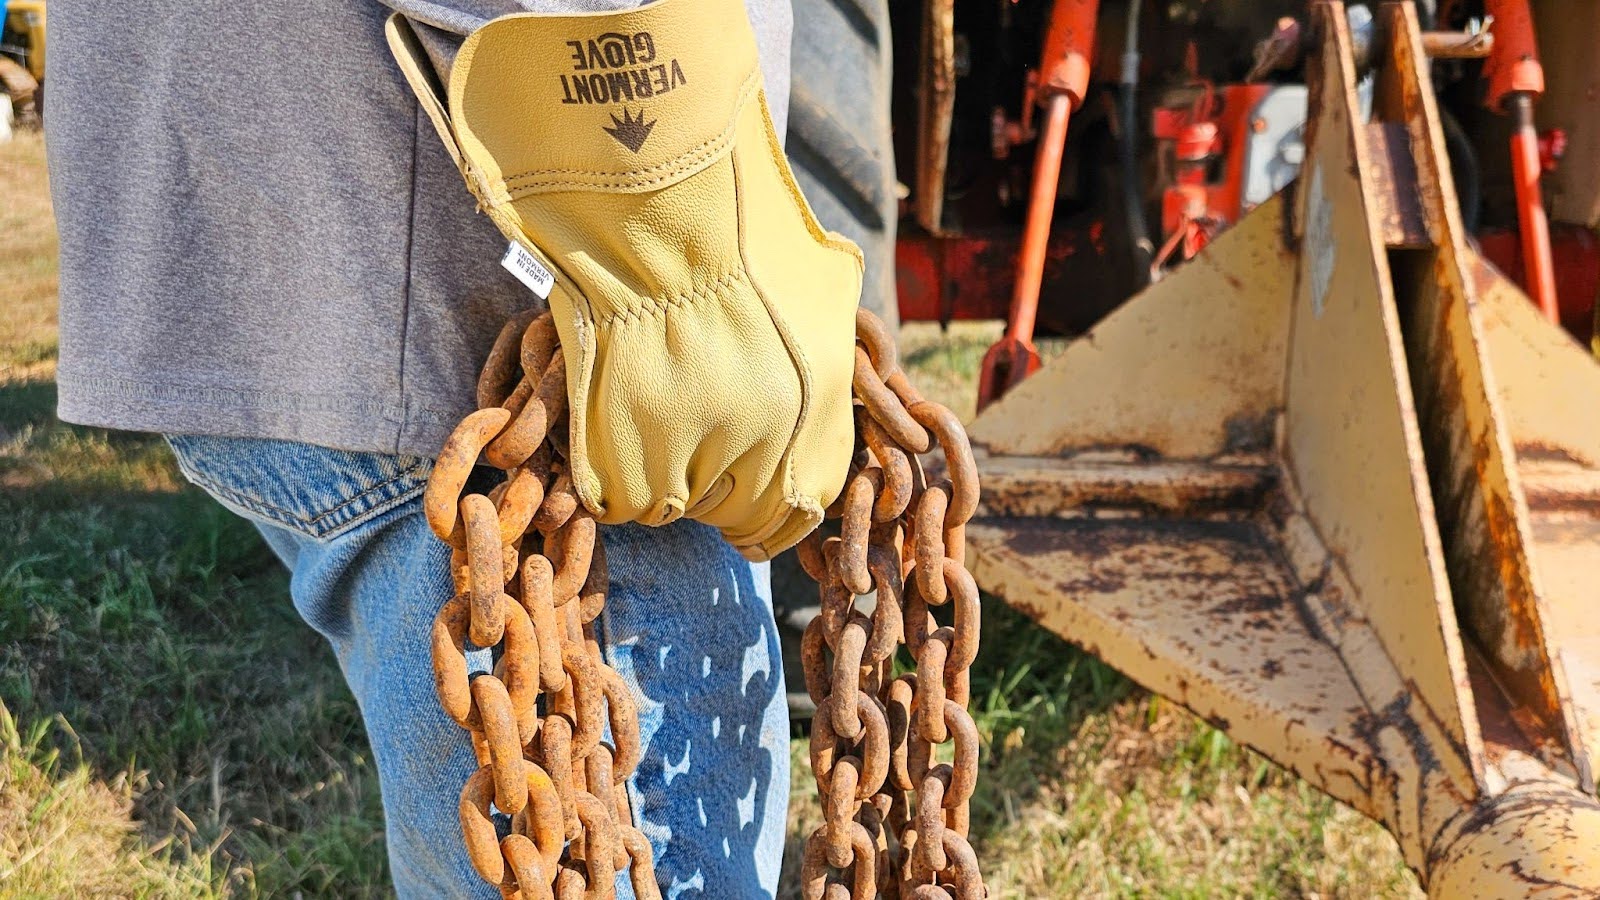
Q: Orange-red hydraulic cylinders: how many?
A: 2